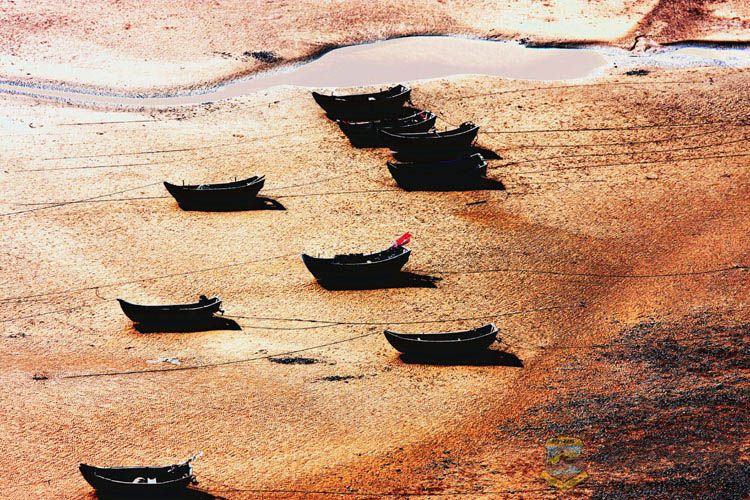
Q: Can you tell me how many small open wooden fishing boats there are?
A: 9